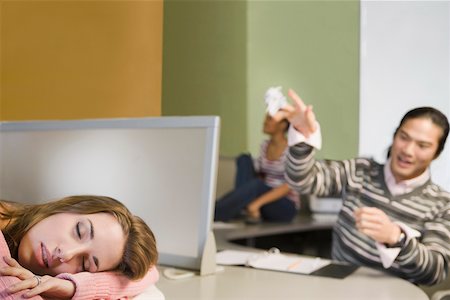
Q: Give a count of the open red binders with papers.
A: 0